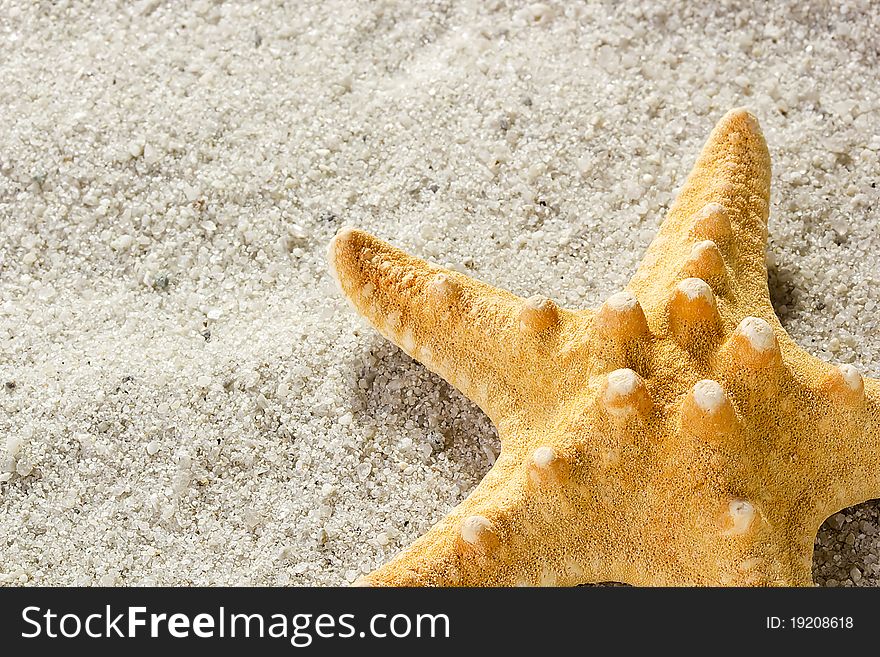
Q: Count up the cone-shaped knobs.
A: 13